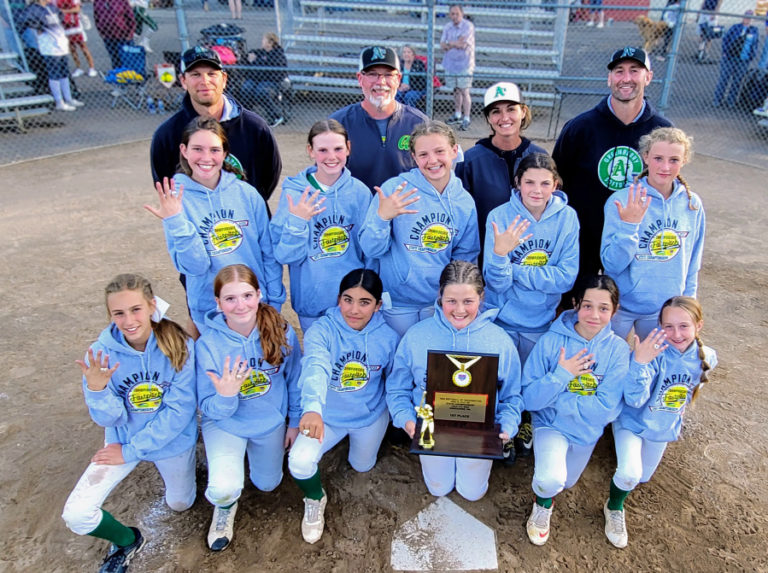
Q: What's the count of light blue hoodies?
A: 11